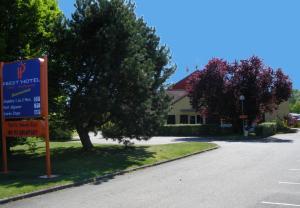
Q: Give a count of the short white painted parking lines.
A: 3